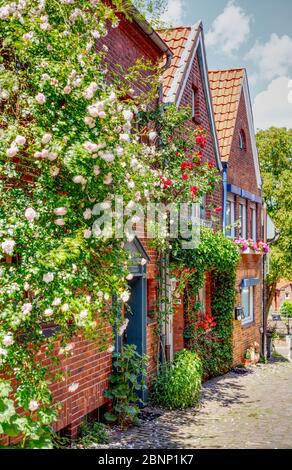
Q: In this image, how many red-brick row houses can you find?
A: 3